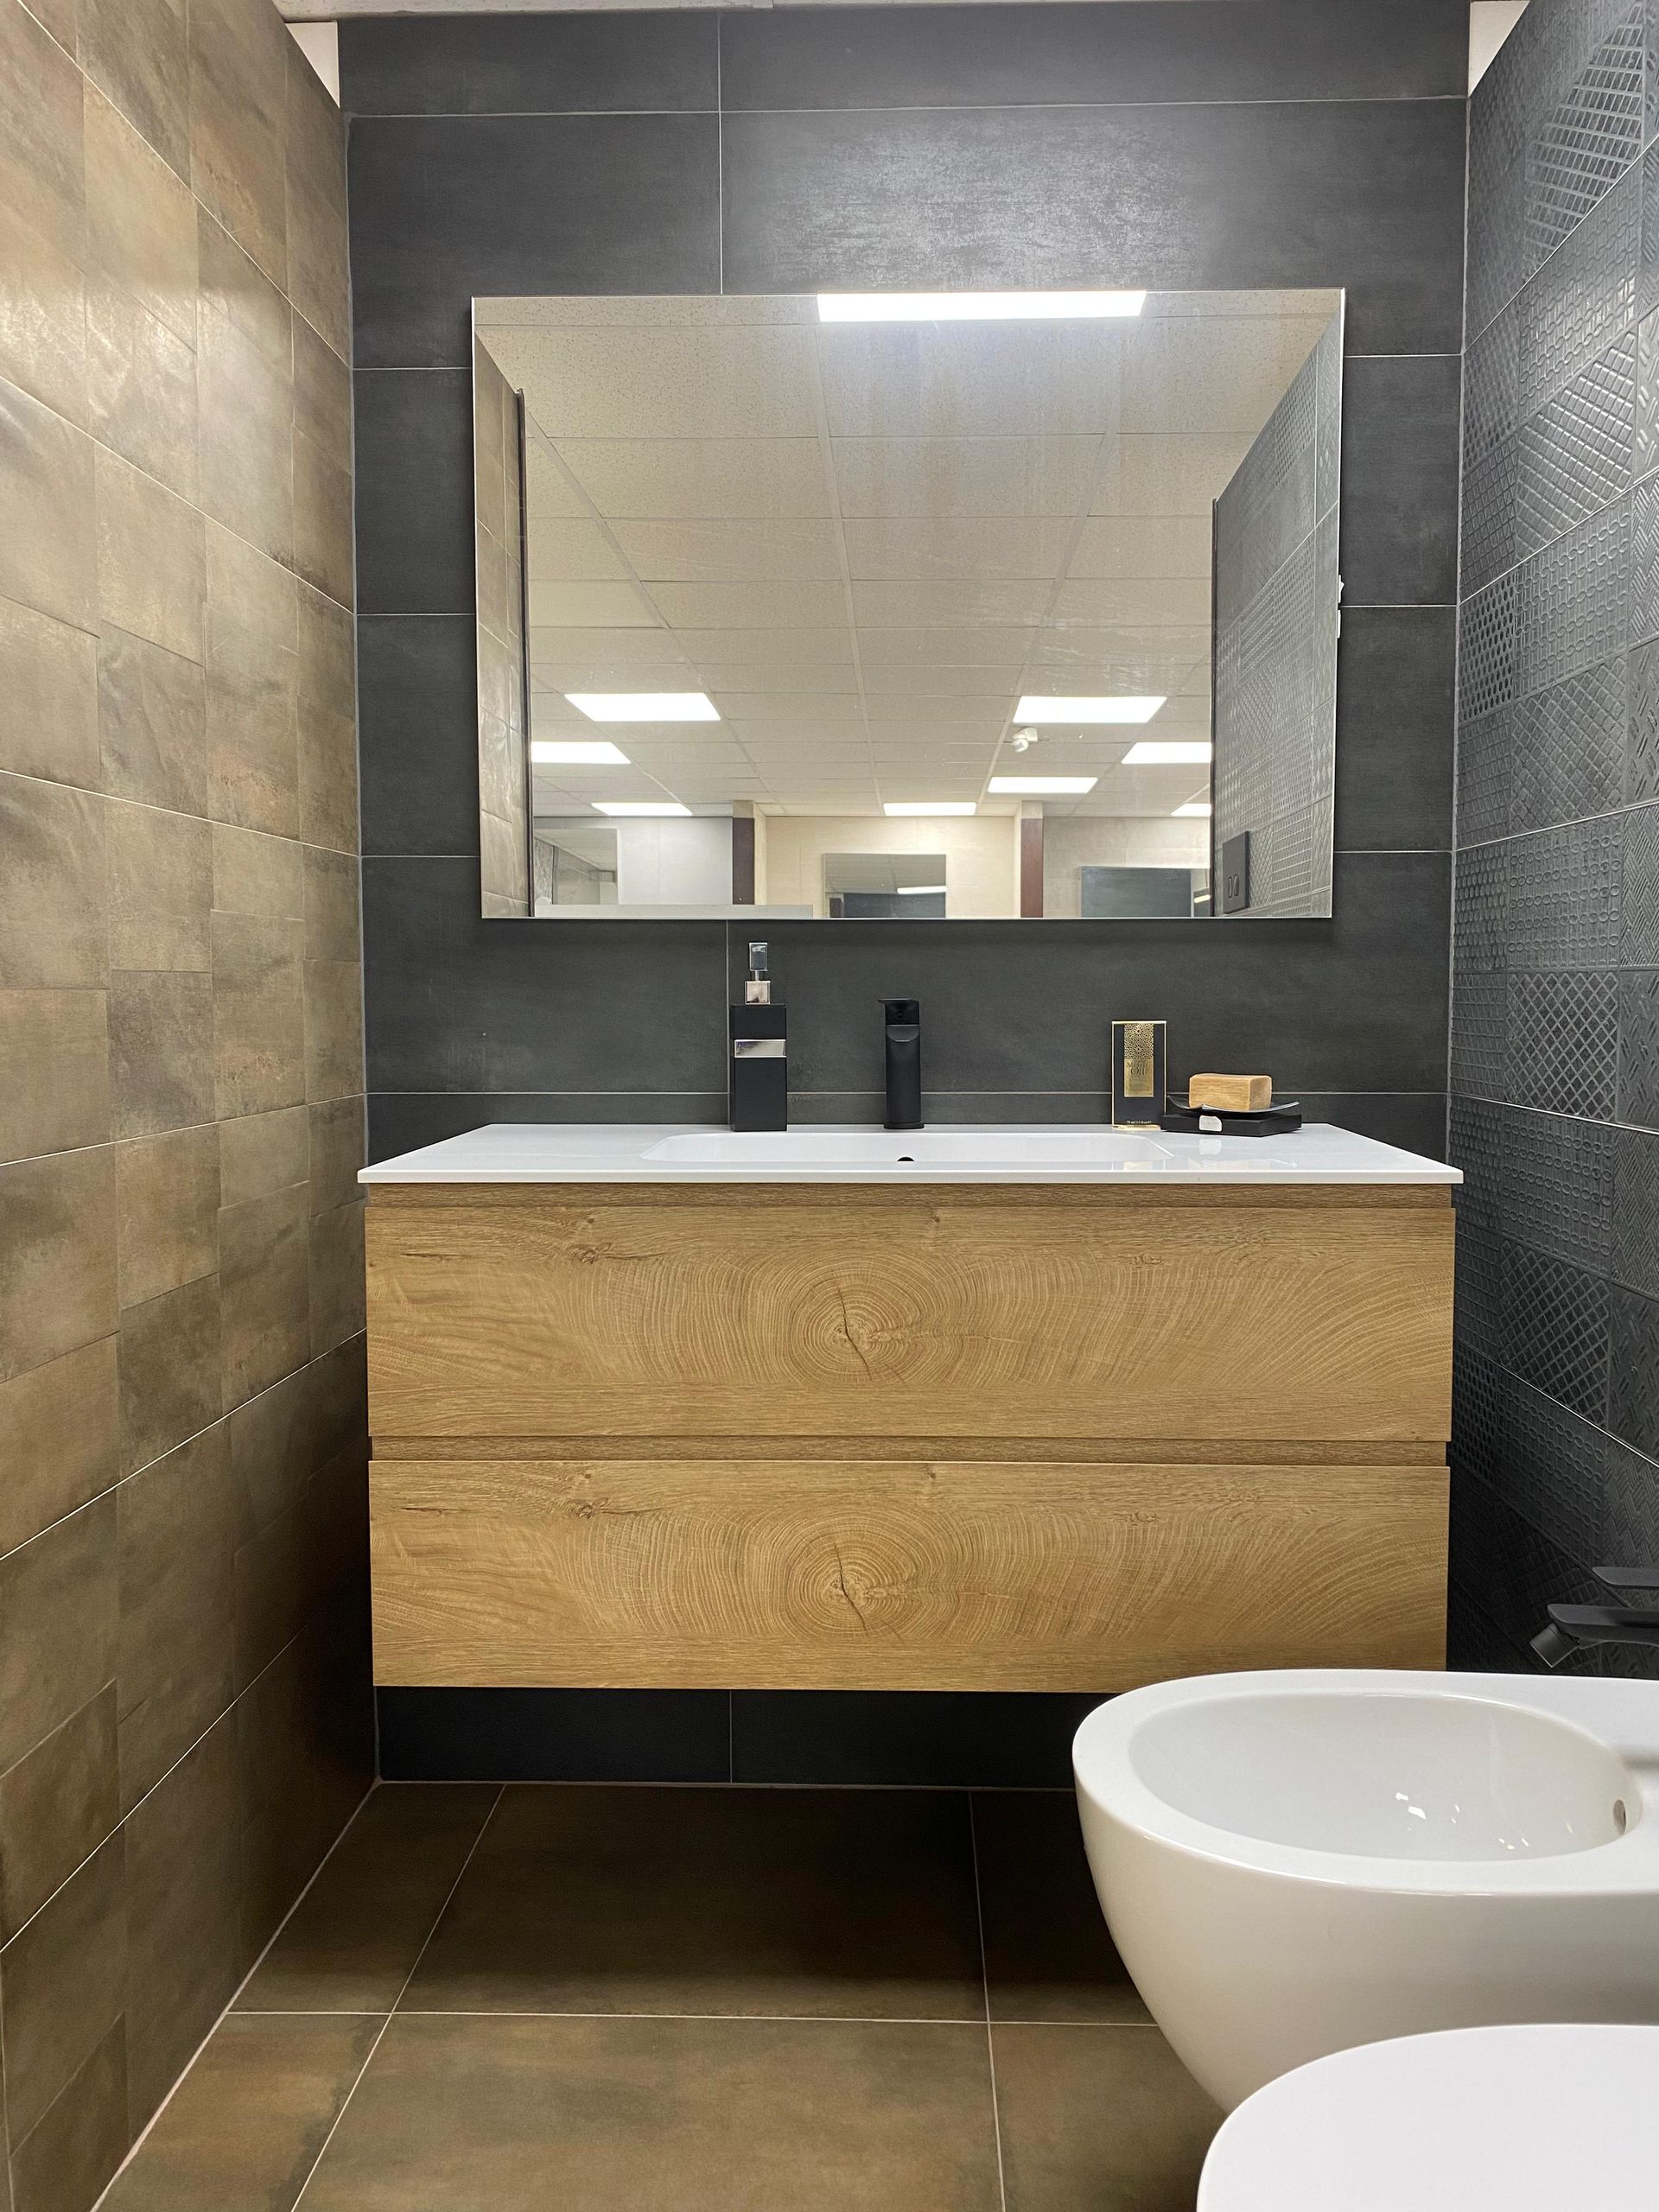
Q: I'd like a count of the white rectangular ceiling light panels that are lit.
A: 9